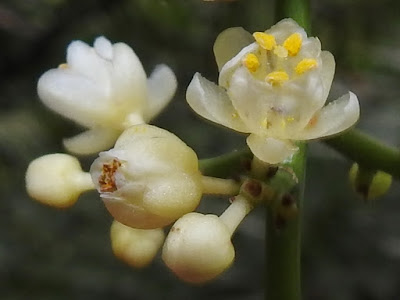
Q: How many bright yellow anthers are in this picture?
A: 5